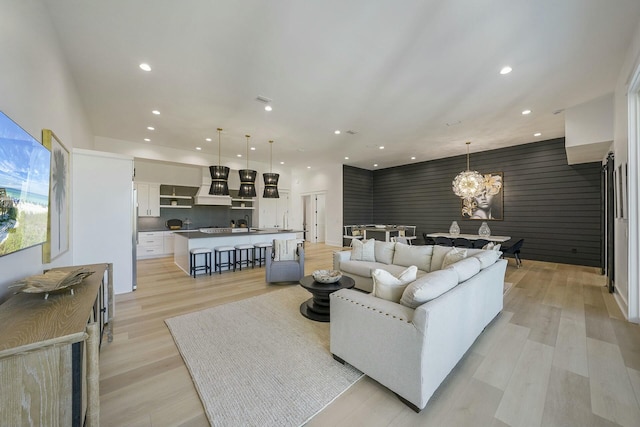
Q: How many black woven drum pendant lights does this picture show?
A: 3